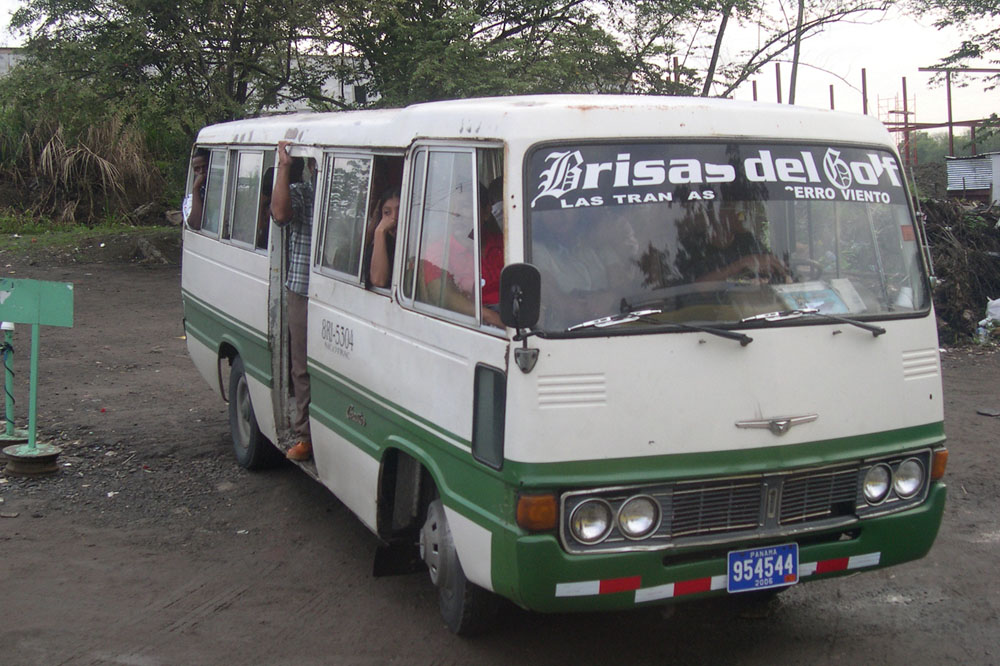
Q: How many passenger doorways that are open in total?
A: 1